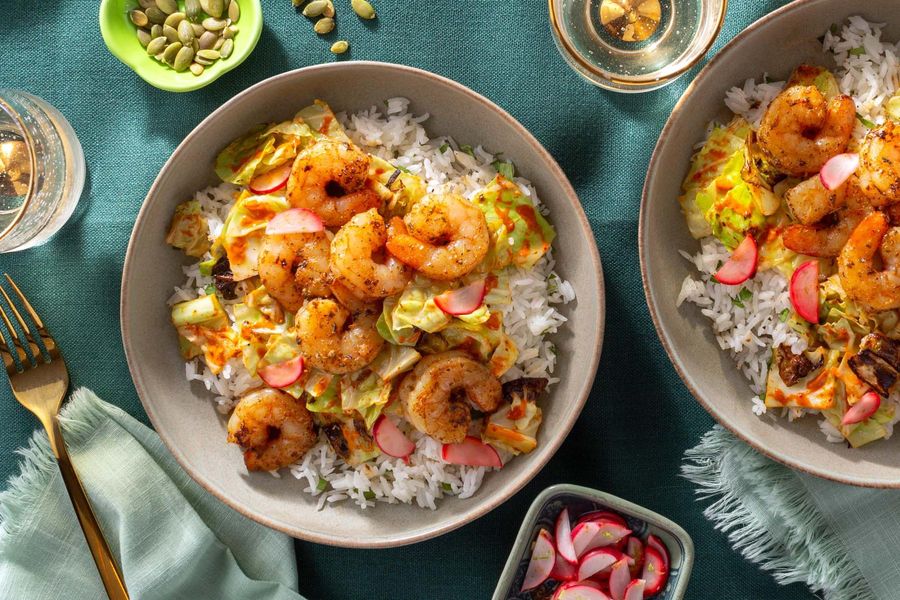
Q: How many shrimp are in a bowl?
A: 7